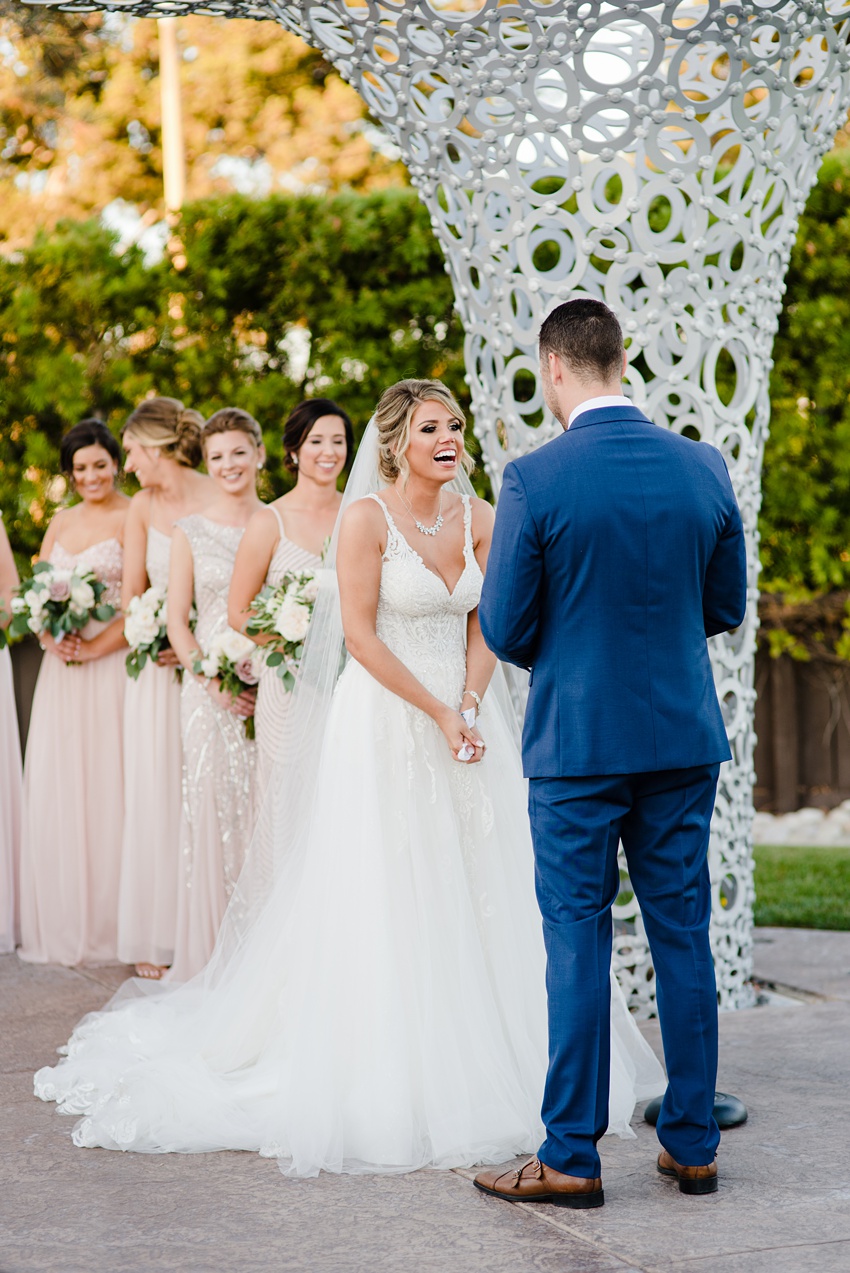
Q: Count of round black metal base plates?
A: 1